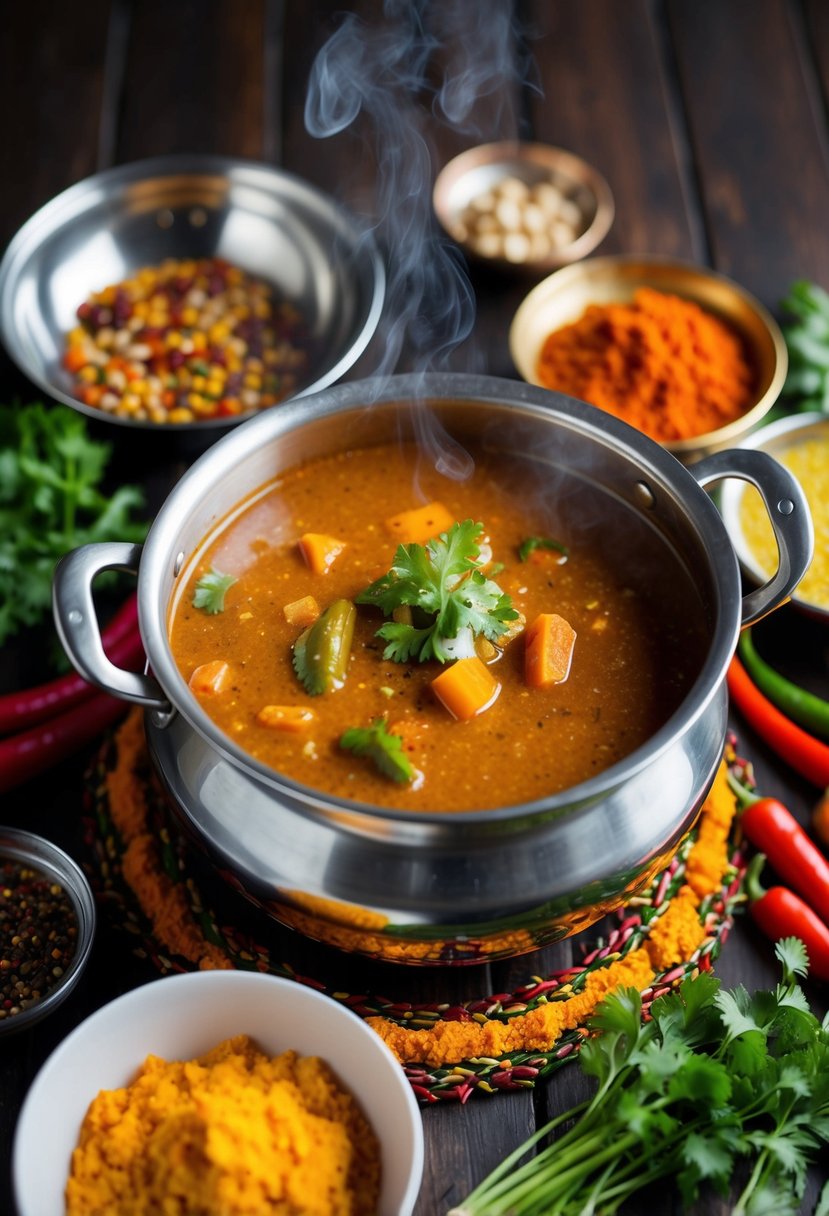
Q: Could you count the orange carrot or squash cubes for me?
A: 7